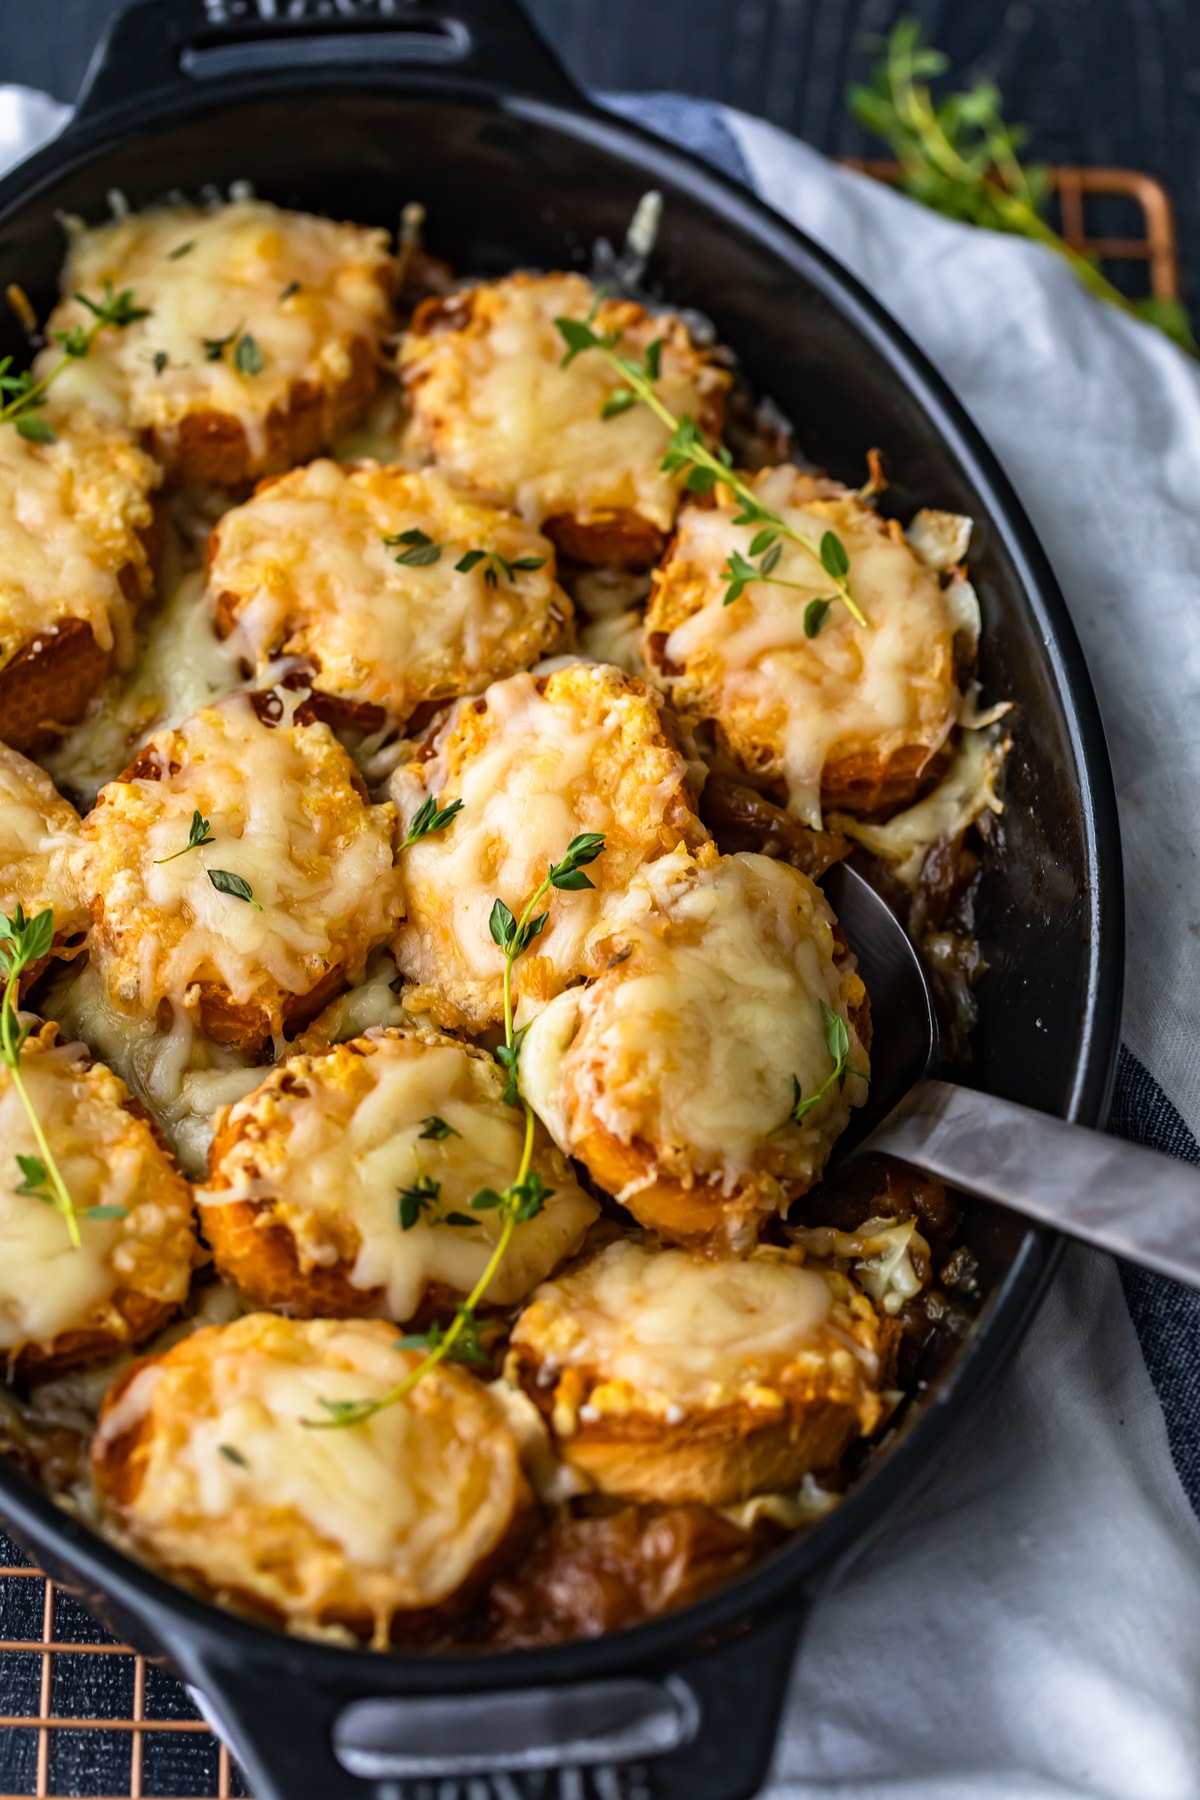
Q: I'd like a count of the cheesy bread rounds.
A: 13